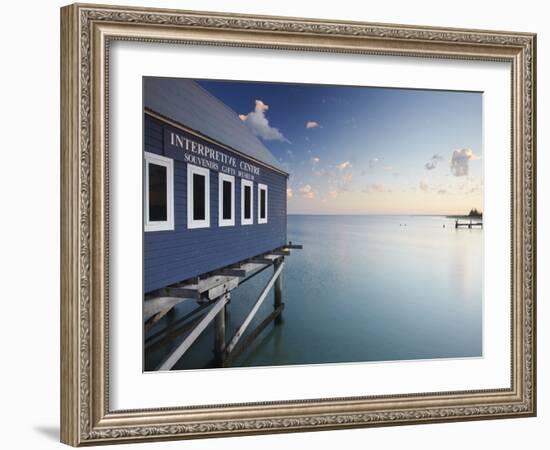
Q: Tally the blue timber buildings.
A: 1